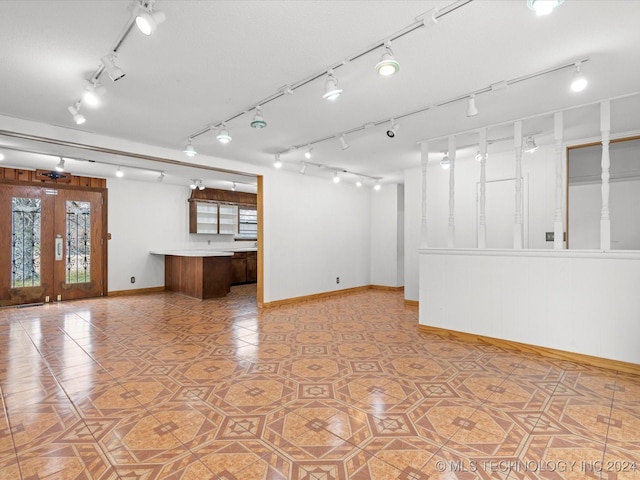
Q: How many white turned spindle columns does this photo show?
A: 6